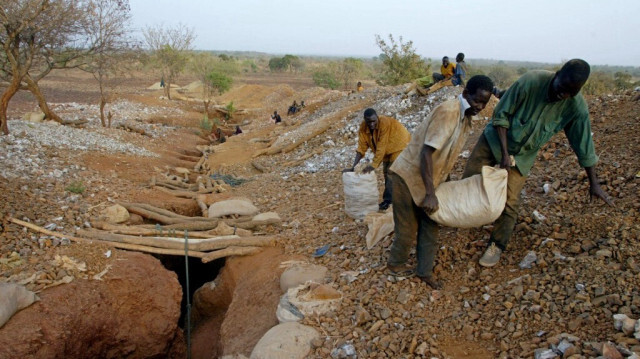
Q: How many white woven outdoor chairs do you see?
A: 0